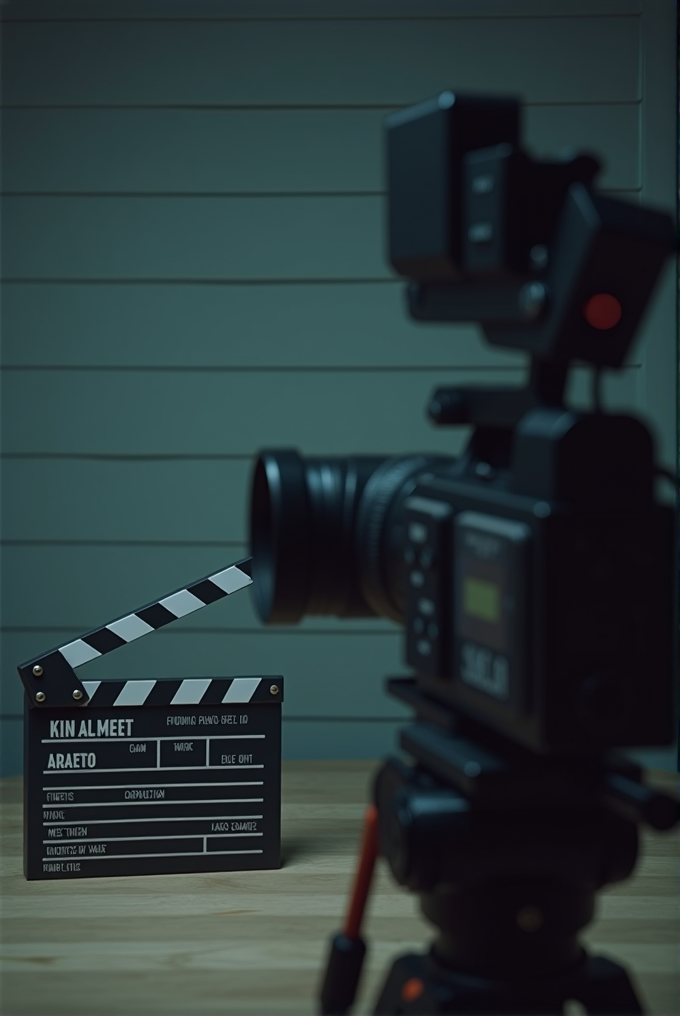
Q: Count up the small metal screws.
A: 4